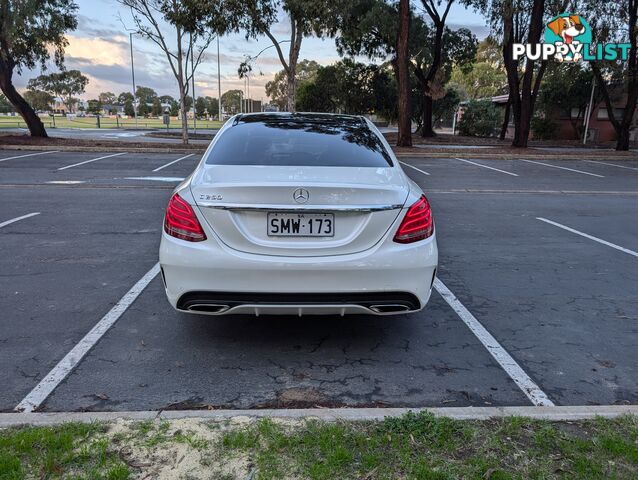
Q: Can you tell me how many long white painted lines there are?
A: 11